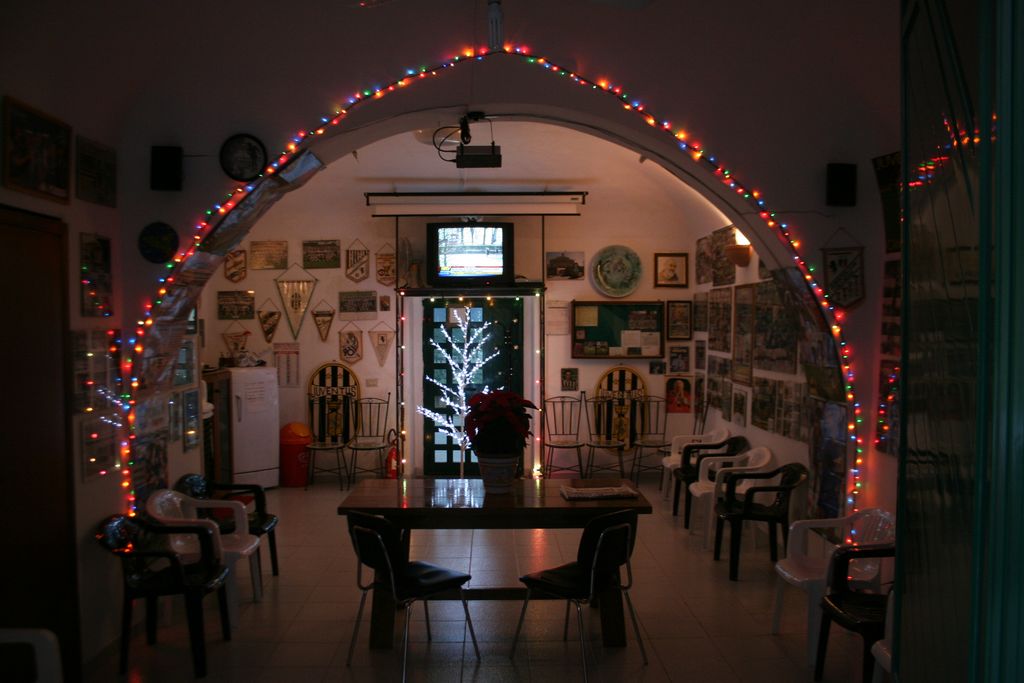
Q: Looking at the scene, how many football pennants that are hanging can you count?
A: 10